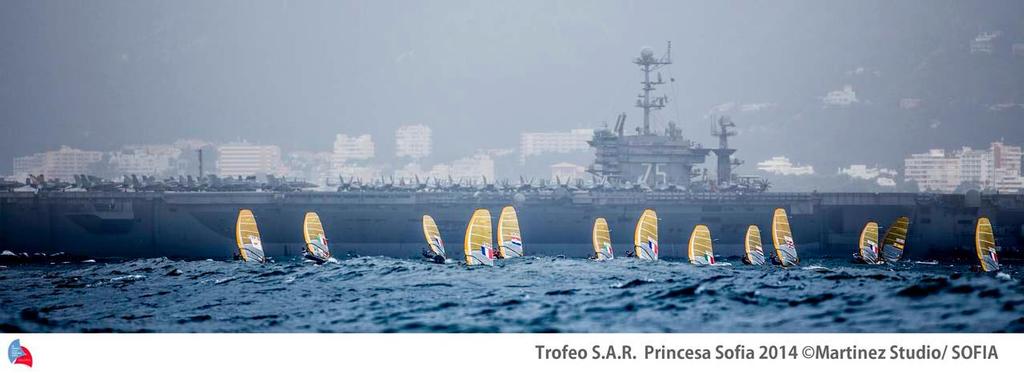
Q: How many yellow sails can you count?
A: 13